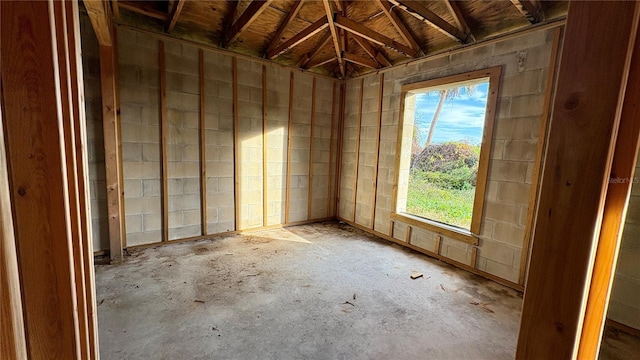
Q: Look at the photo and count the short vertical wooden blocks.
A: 4